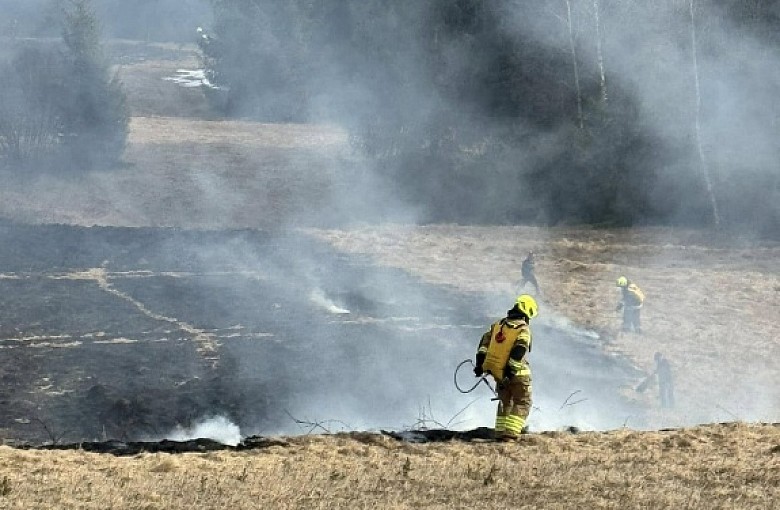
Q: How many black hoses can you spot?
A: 1